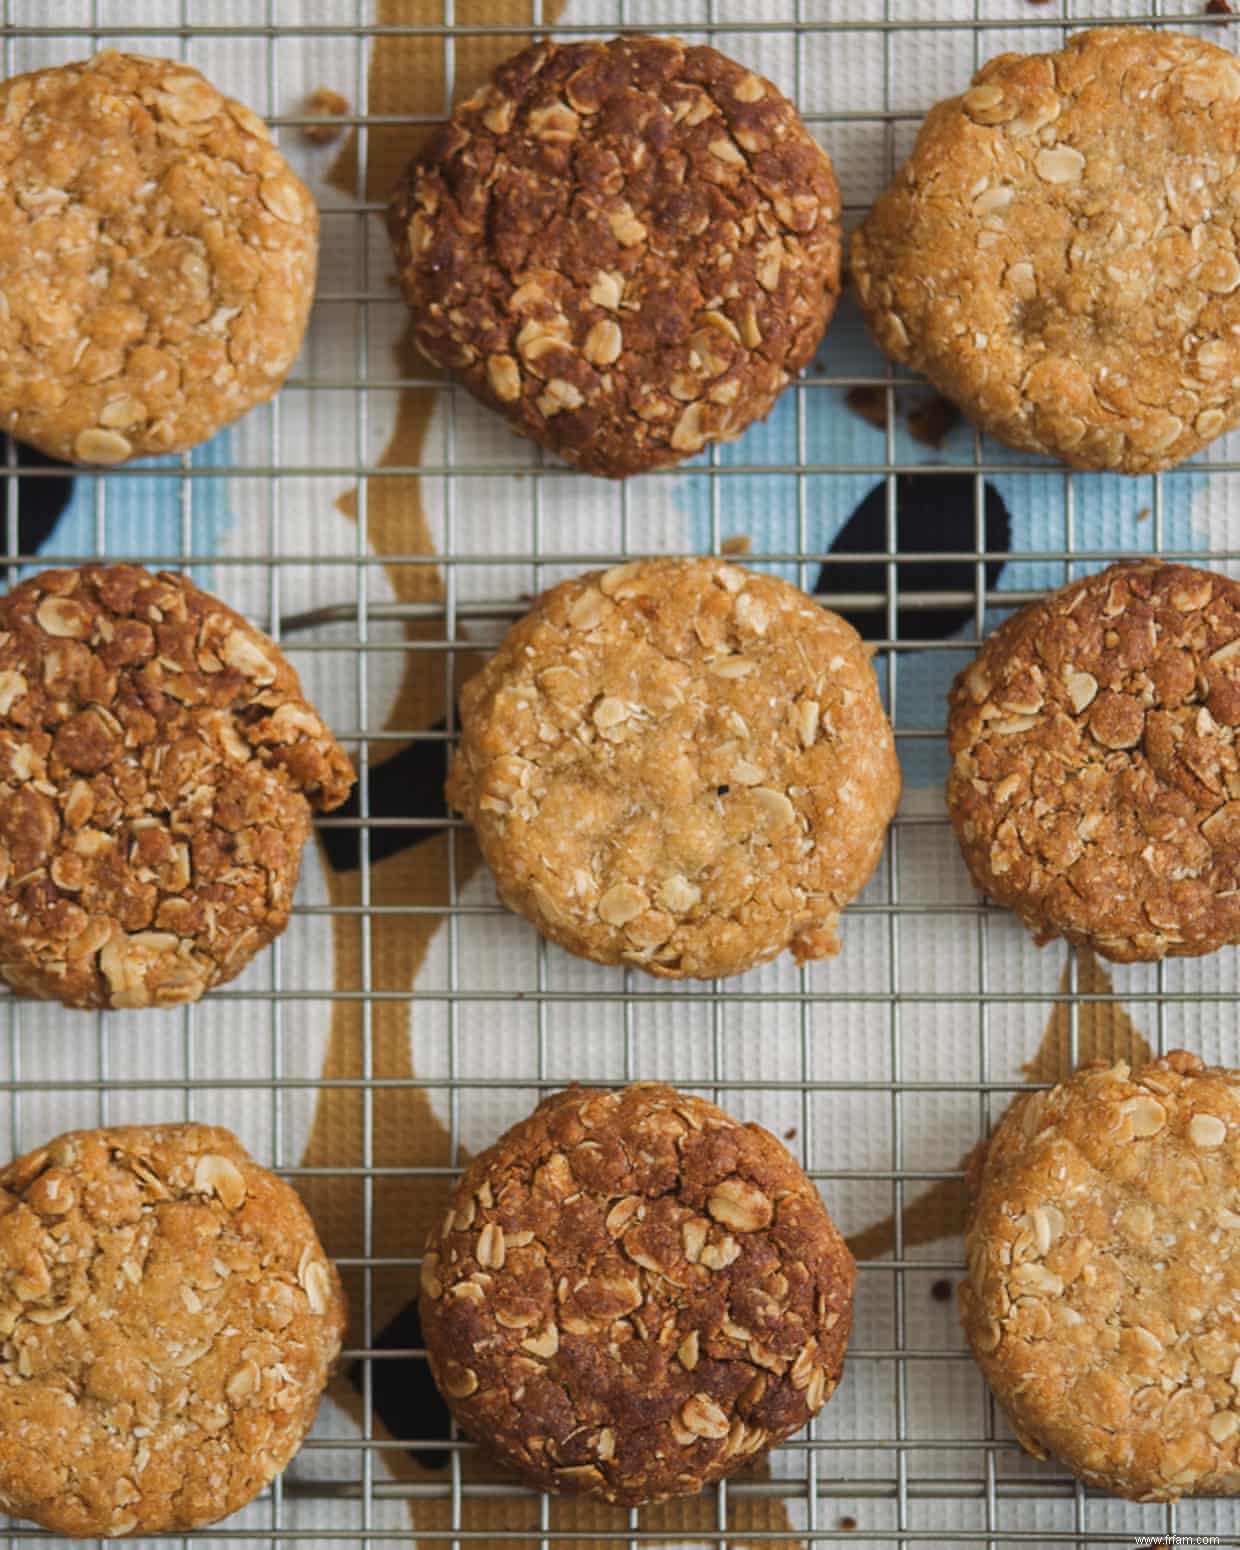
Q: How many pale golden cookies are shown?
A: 5